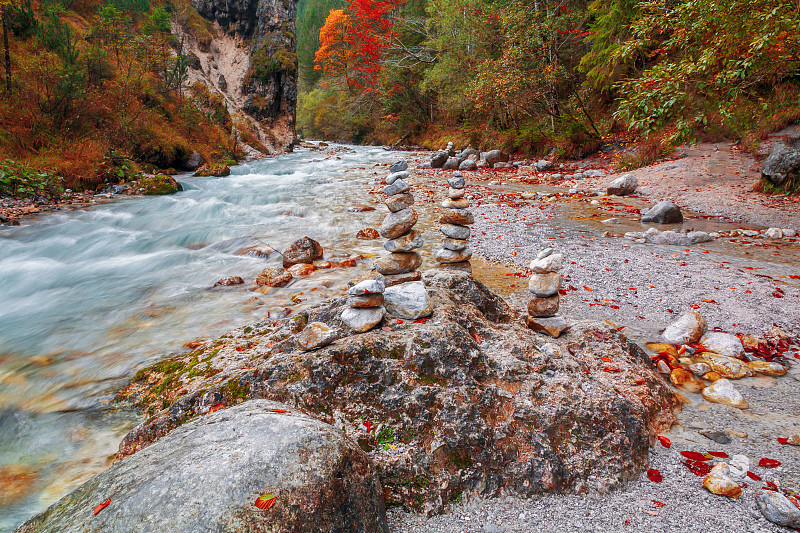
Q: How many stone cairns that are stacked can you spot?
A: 4